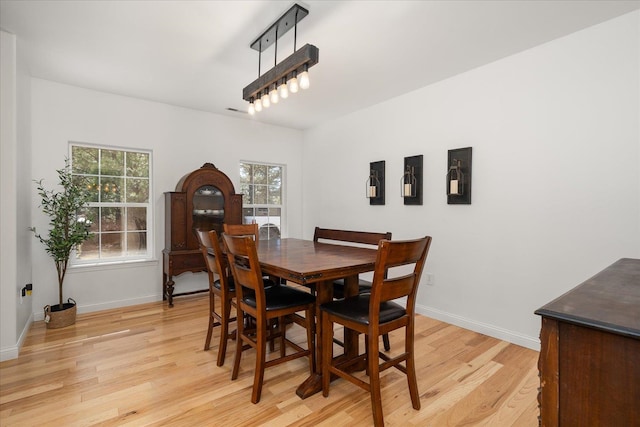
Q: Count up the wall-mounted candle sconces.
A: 3